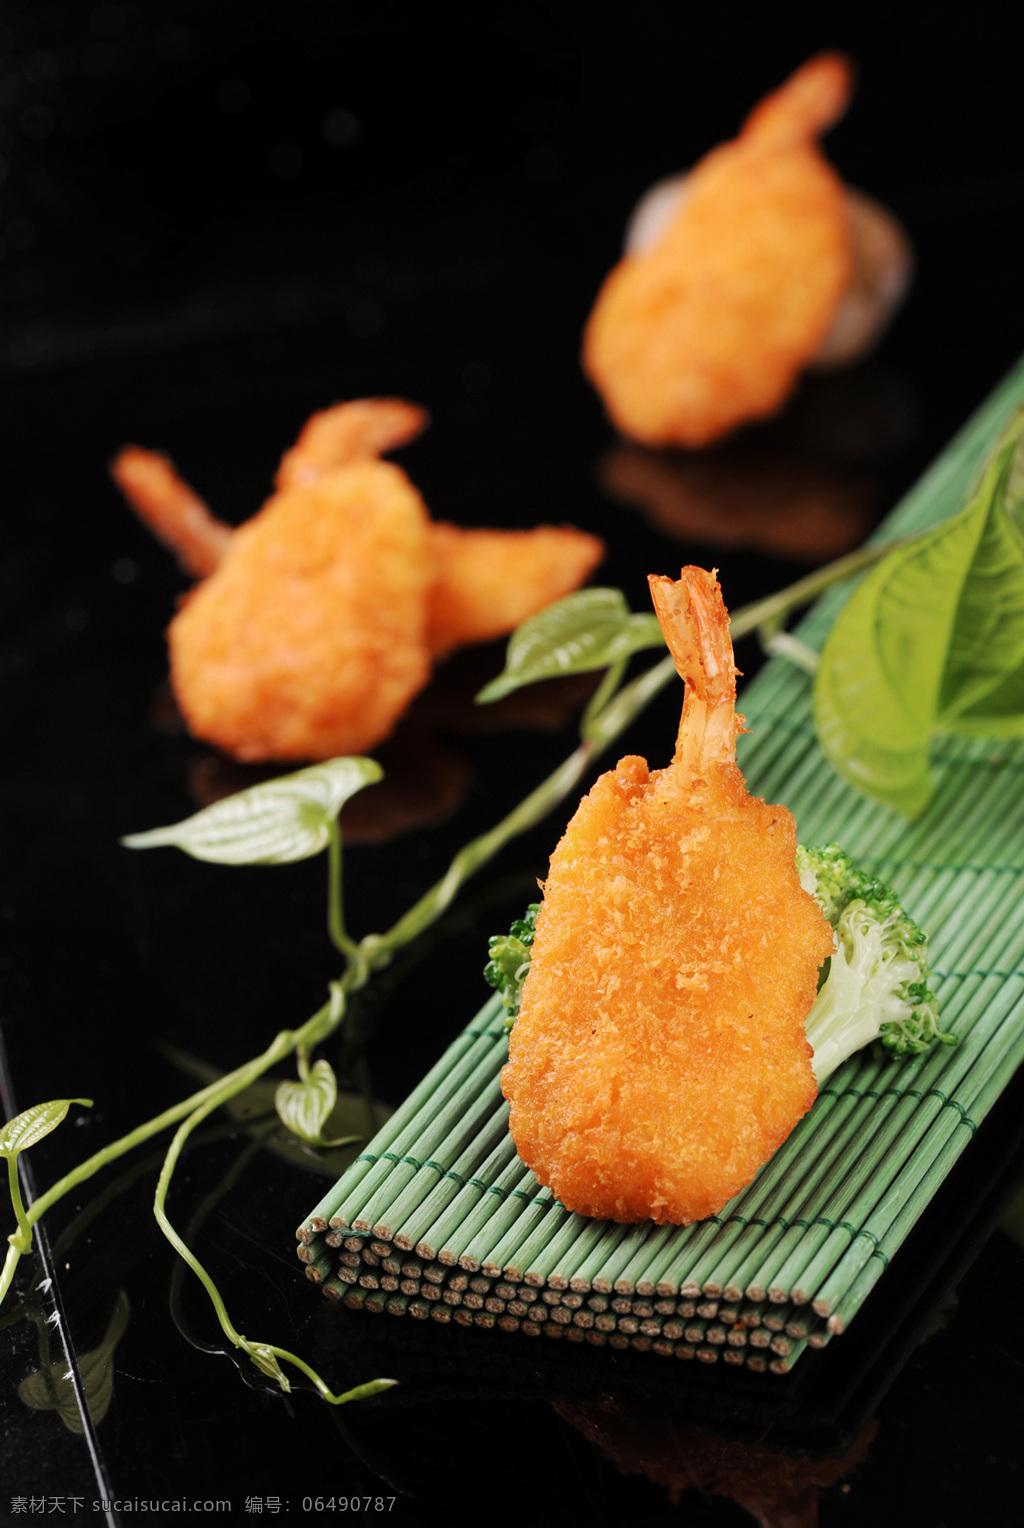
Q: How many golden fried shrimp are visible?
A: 4